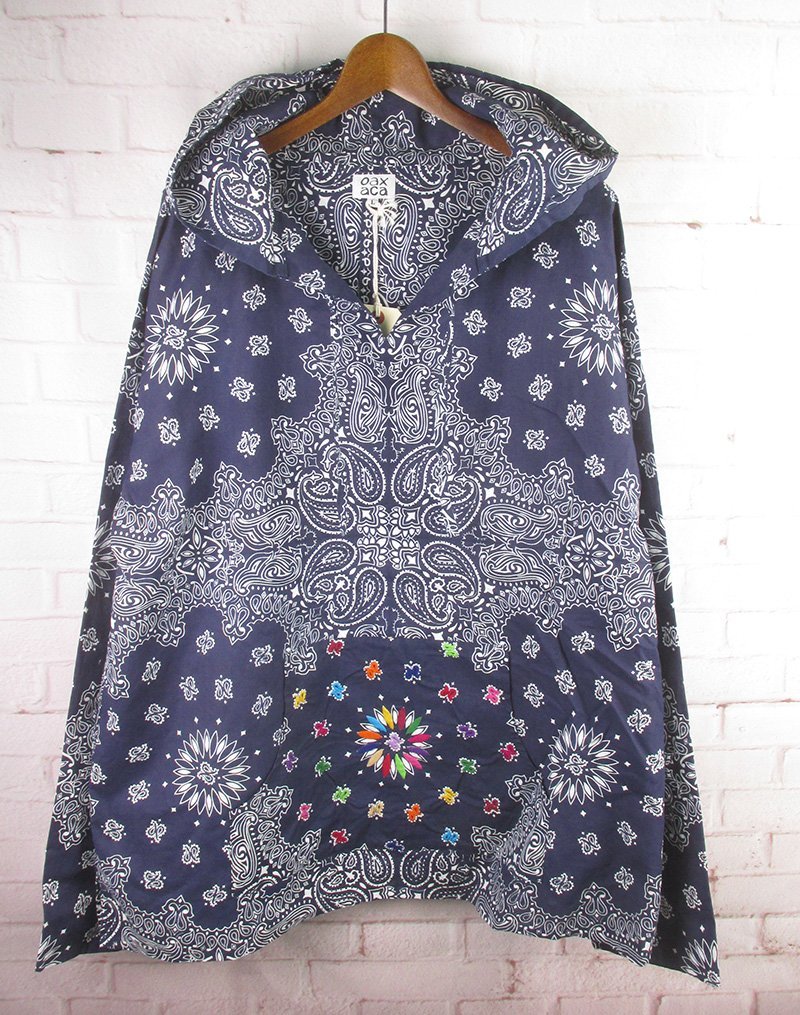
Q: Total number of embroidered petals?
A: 12